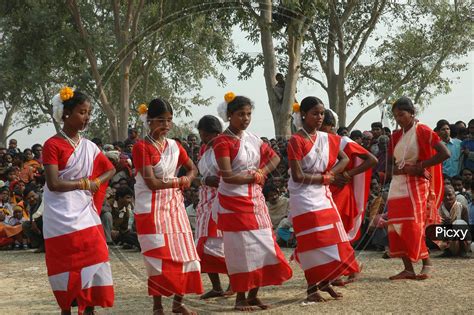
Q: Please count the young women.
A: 7